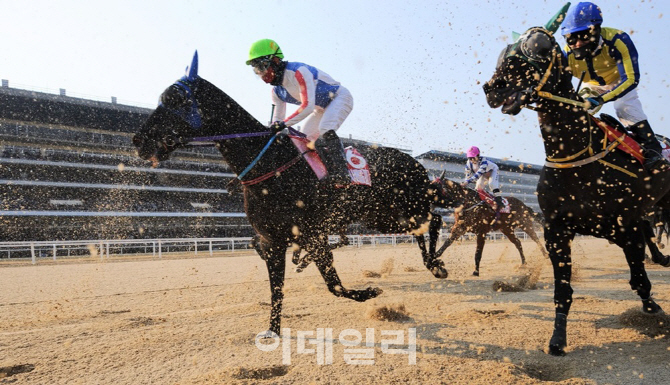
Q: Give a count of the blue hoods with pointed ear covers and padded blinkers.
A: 1